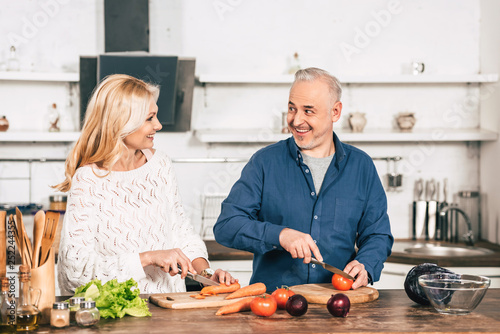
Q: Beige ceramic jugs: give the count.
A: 2